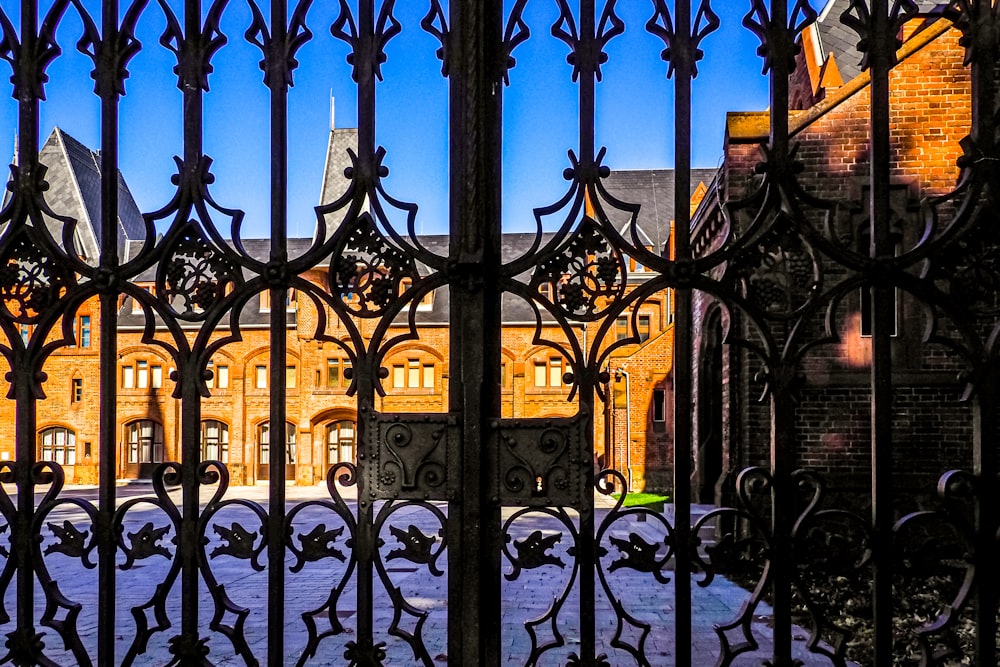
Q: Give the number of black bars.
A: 11